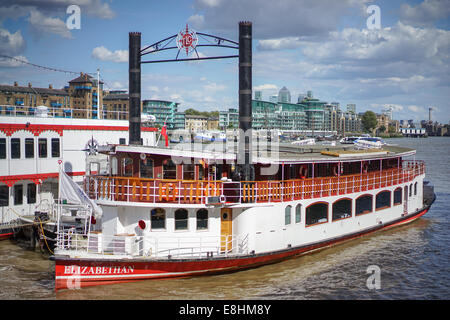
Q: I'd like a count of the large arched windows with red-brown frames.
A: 5